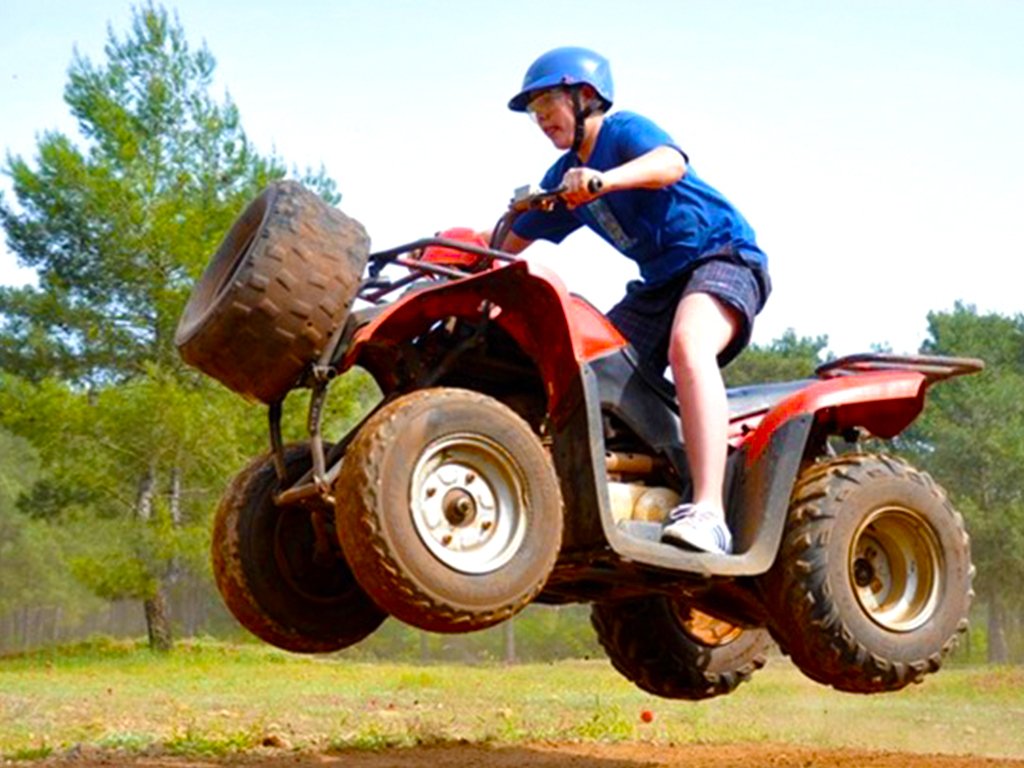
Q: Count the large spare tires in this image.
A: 1